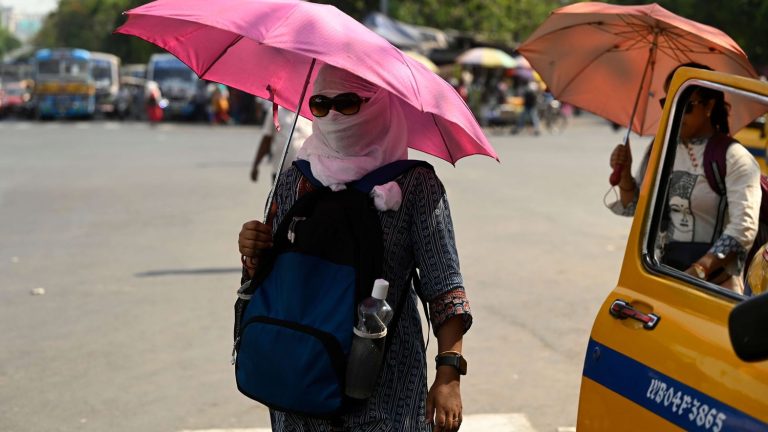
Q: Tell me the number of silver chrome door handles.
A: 1